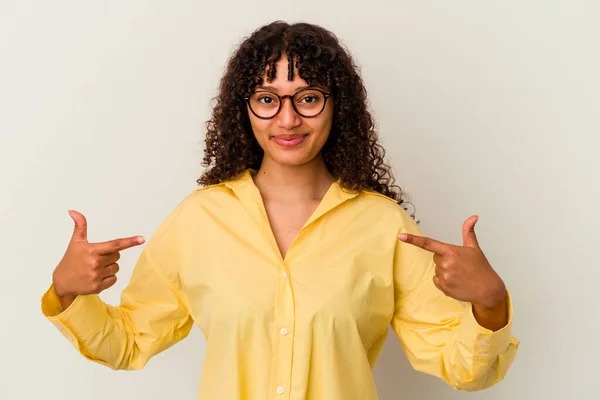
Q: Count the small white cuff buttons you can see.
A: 2